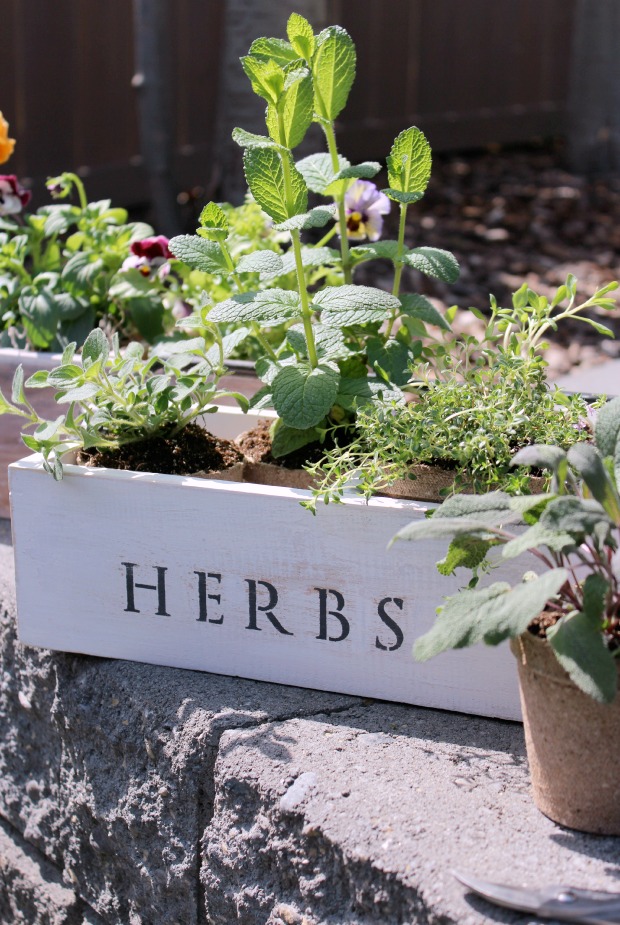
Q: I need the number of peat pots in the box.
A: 3